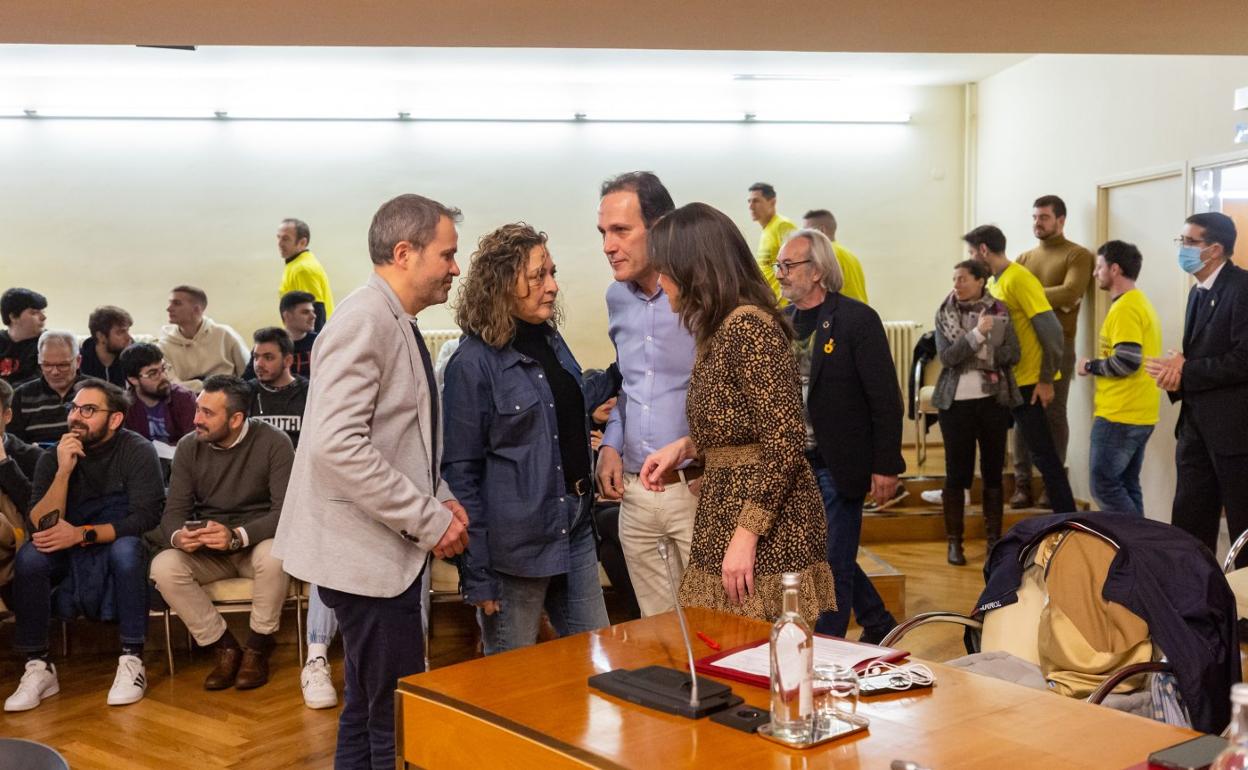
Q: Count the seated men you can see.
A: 10